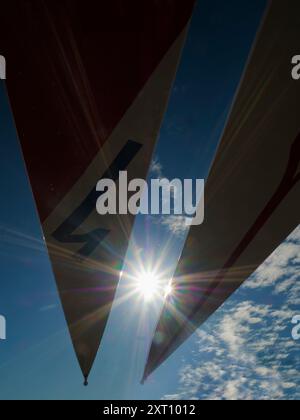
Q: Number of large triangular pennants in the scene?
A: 2